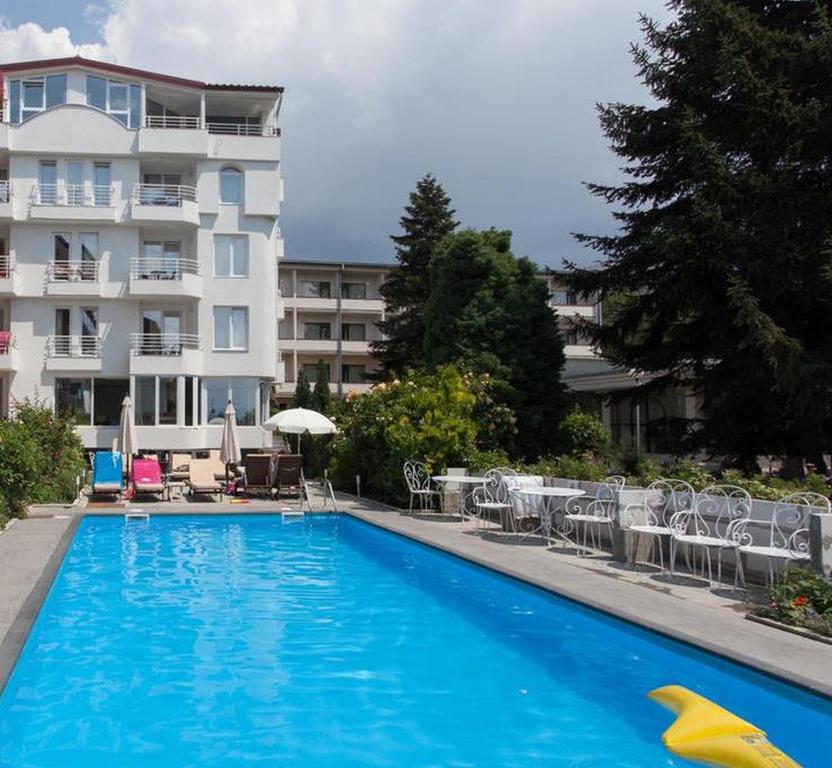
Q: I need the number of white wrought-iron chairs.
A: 6